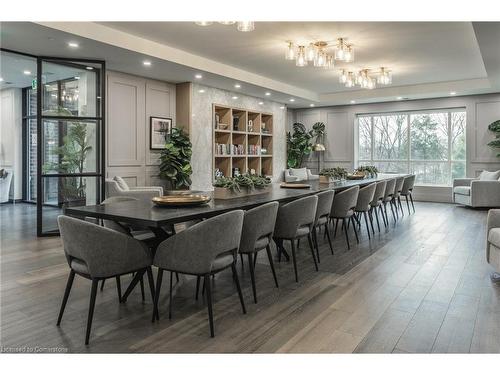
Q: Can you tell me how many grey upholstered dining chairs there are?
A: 12